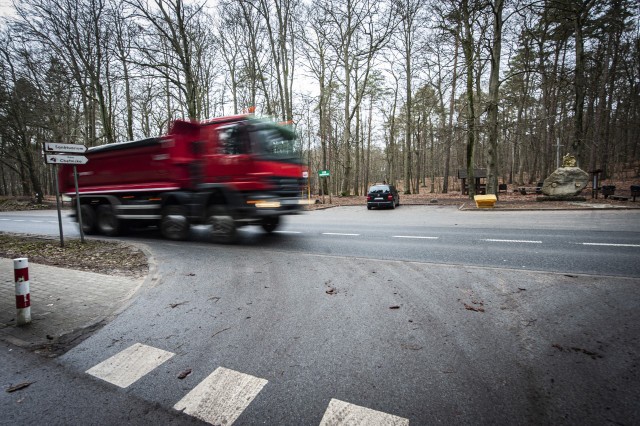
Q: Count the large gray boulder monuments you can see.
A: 1